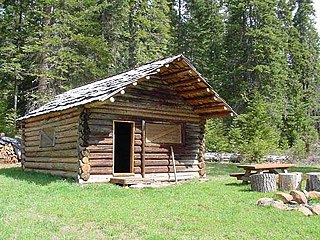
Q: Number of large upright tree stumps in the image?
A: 3